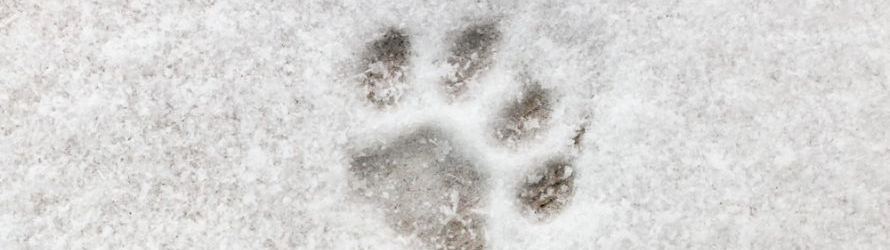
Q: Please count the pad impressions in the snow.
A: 5